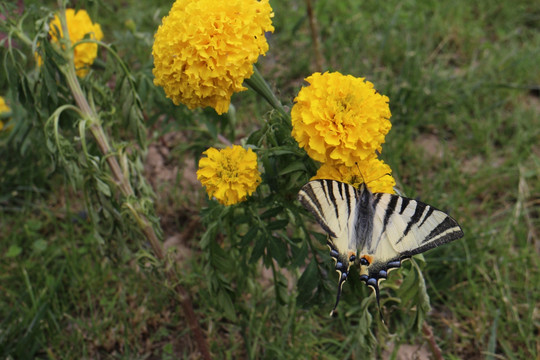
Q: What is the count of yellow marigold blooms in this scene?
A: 6